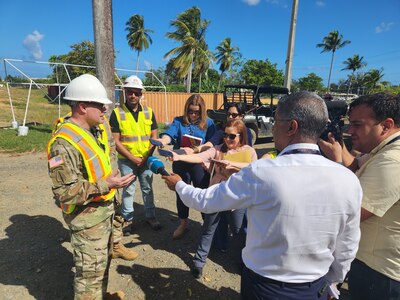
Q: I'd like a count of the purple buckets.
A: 0